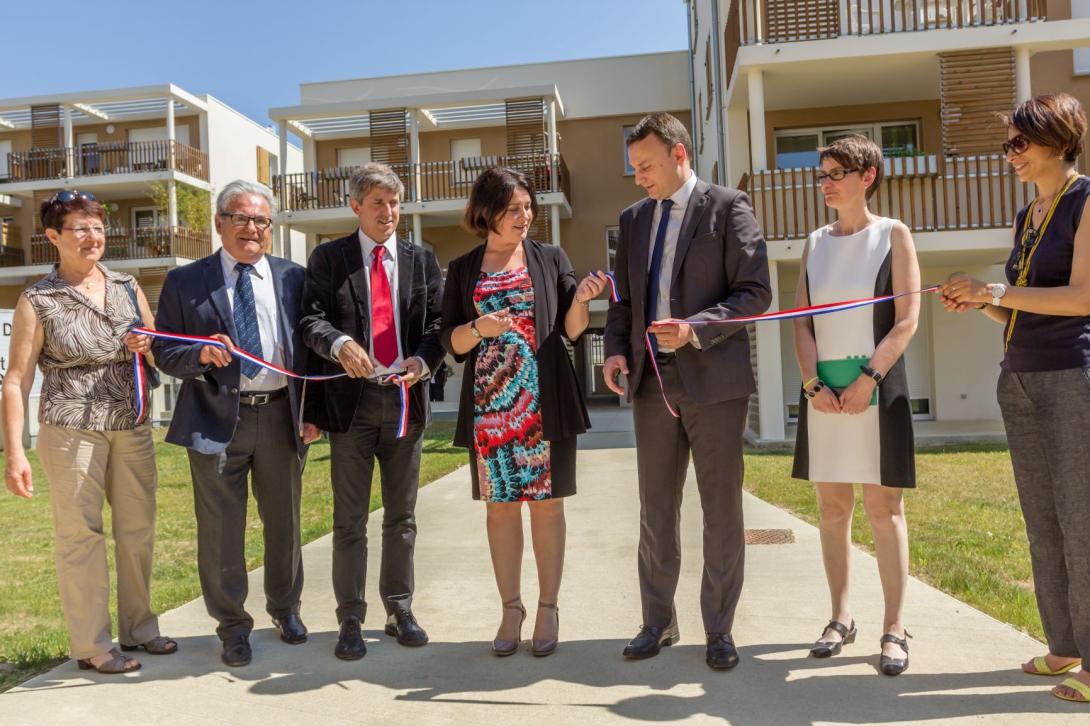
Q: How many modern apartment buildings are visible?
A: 3